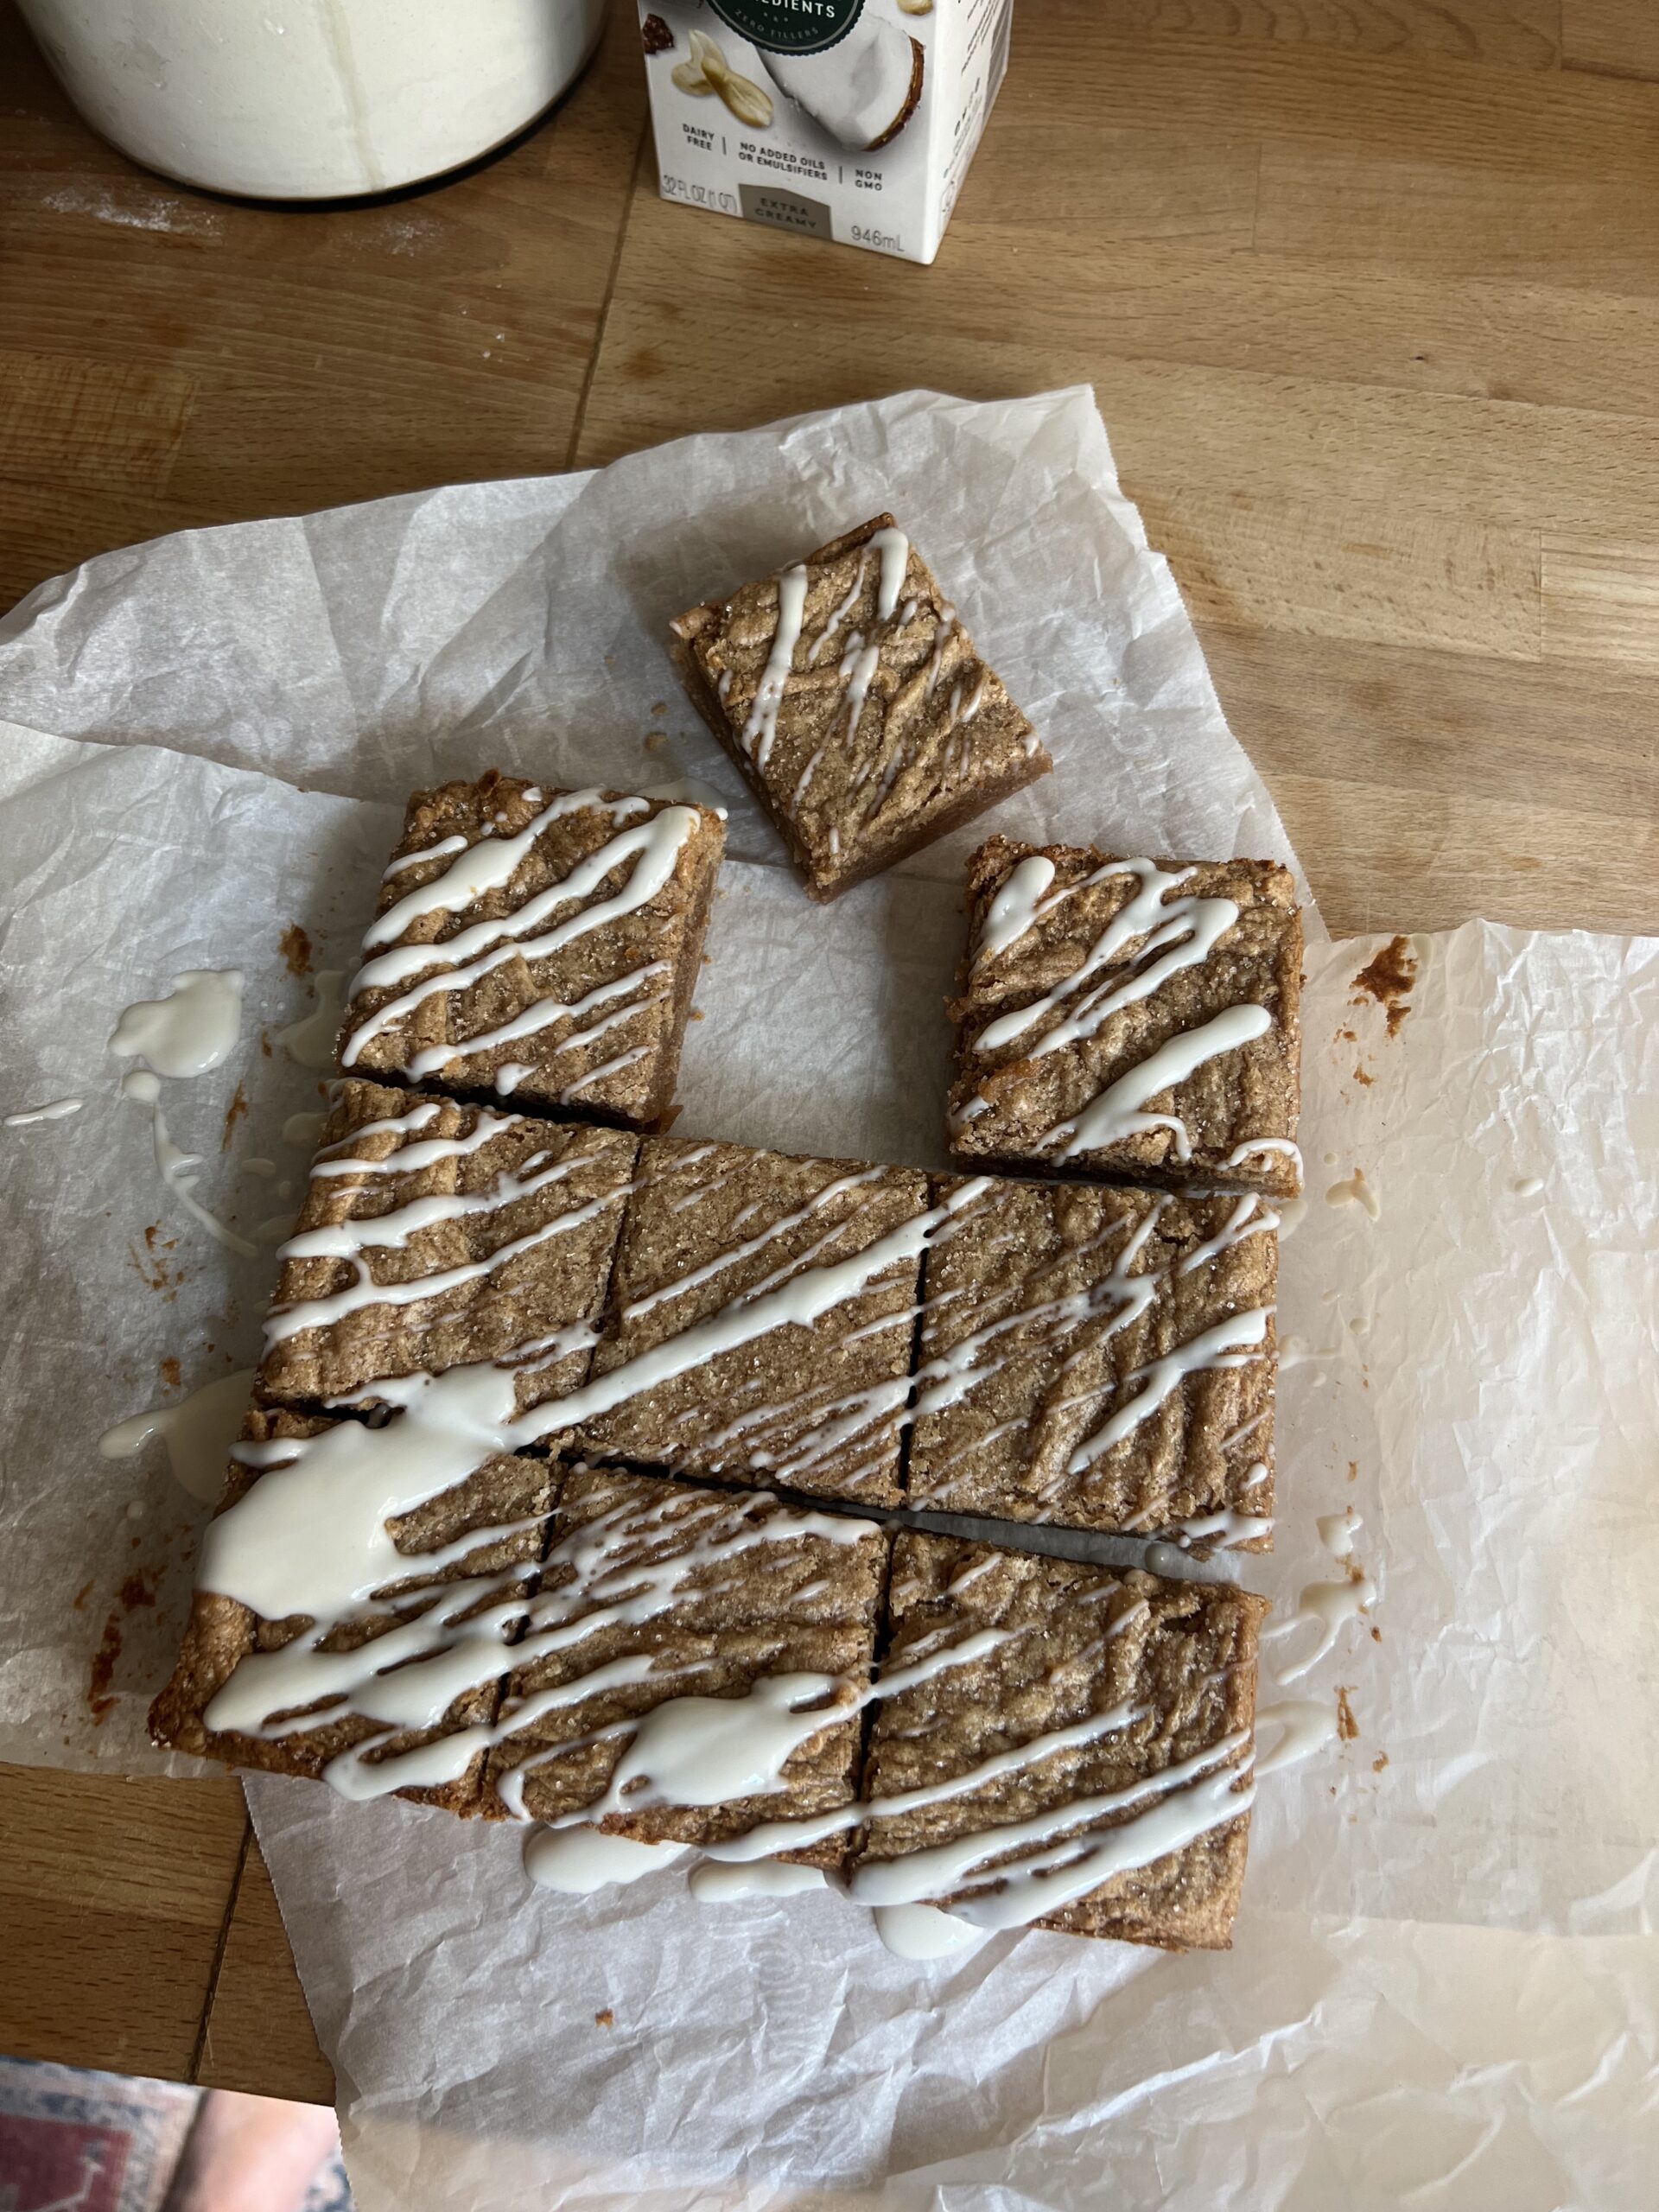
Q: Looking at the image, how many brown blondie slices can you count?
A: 9